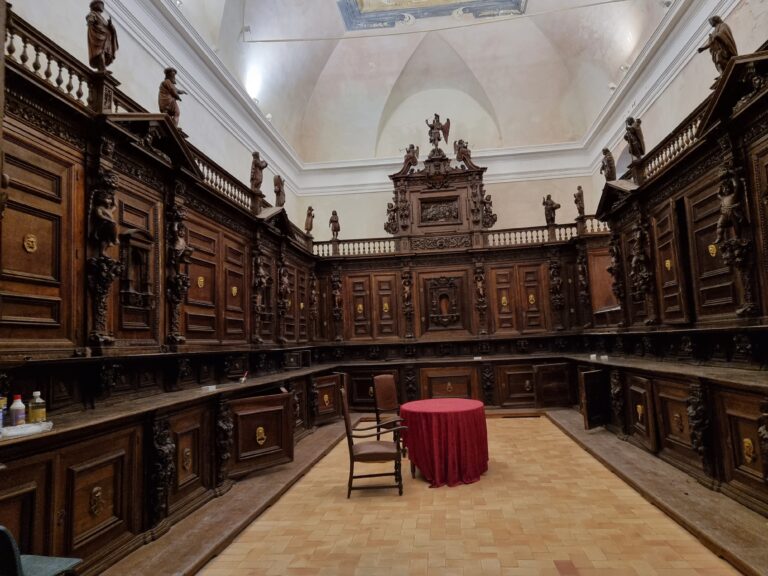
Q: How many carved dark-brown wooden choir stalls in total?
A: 0